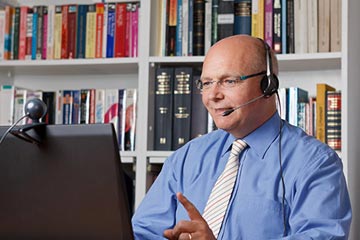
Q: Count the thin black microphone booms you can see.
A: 1